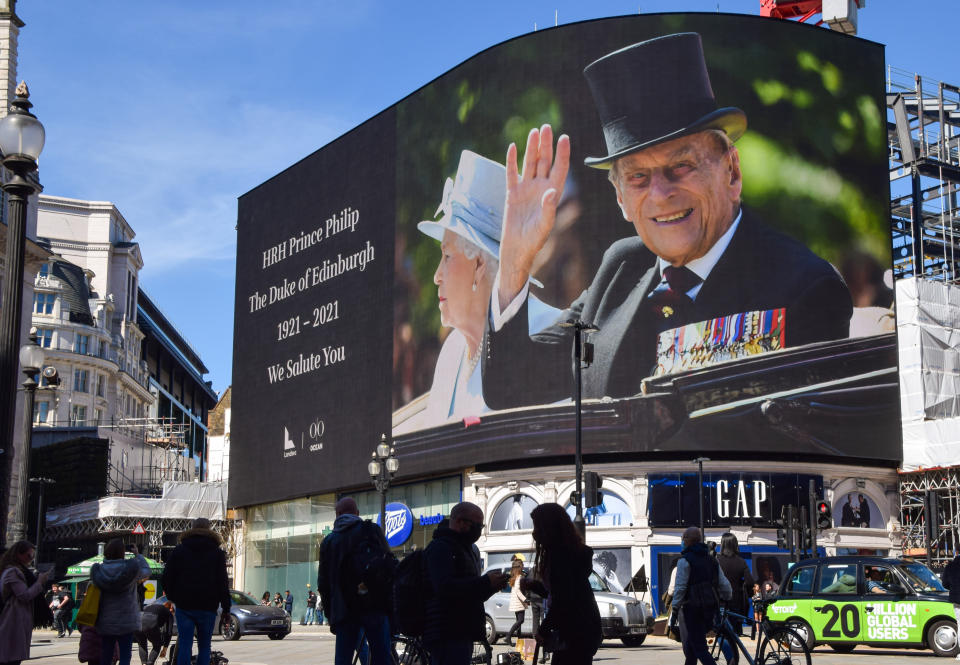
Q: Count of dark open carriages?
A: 1